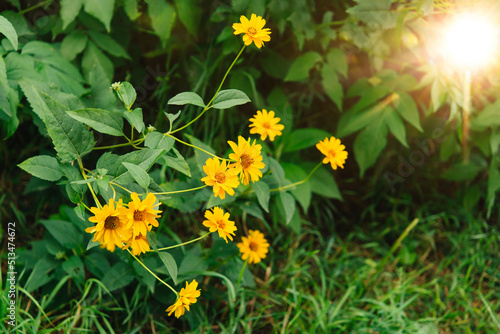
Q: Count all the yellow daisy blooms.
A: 11